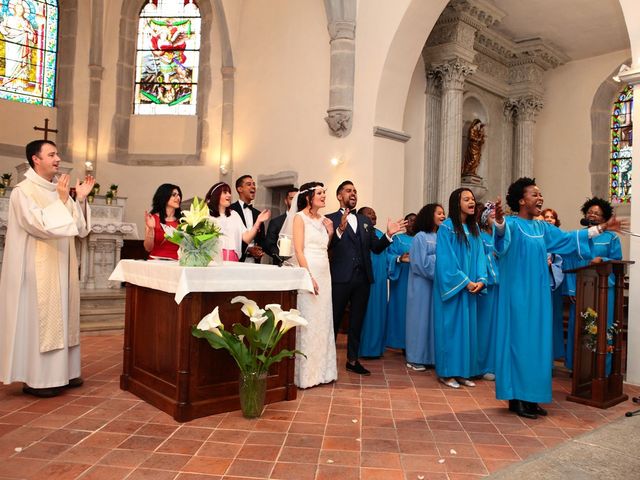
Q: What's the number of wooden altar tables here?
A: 1